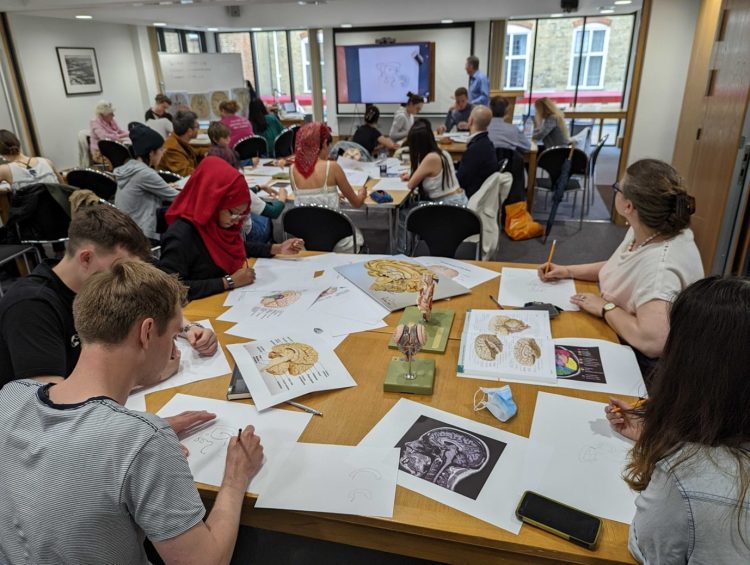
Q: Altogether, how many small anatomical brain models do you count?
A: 2